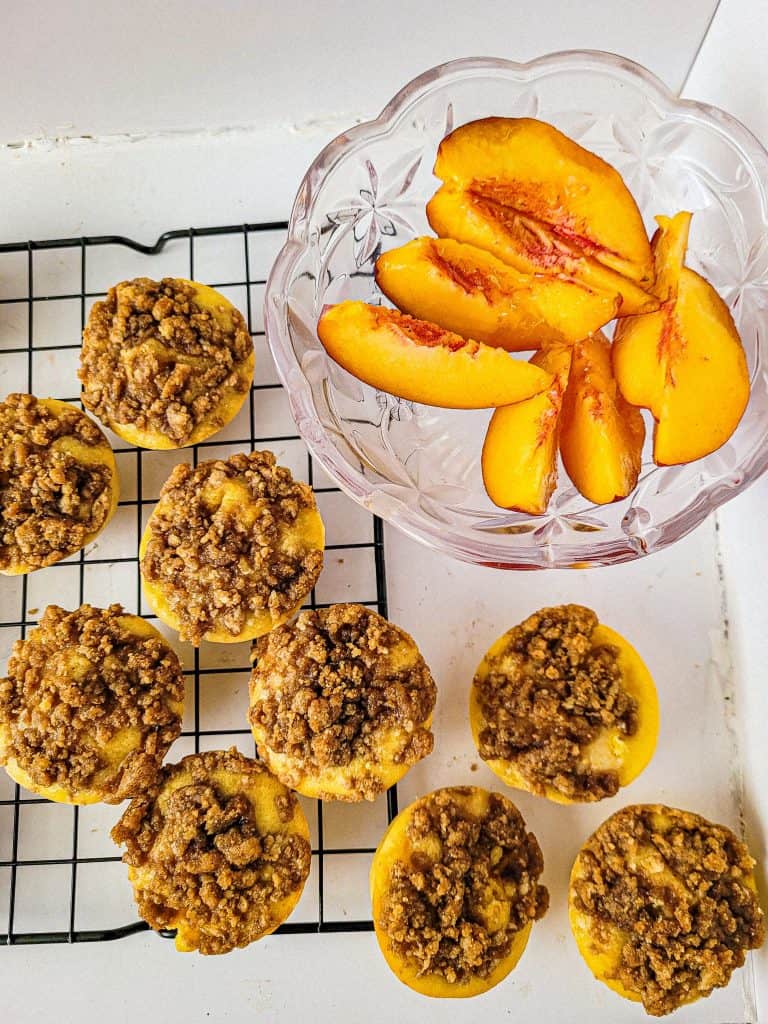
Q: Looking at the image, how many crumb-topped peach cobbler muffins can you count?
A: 9